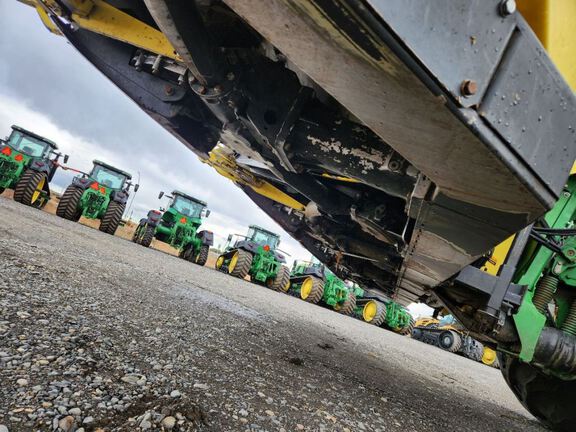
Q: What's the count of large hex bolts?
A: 2